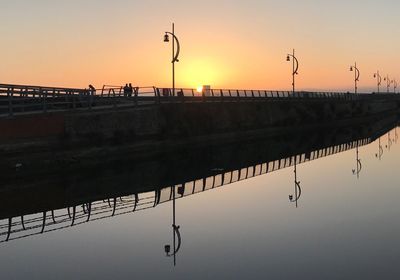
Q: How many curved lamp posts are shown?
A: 6